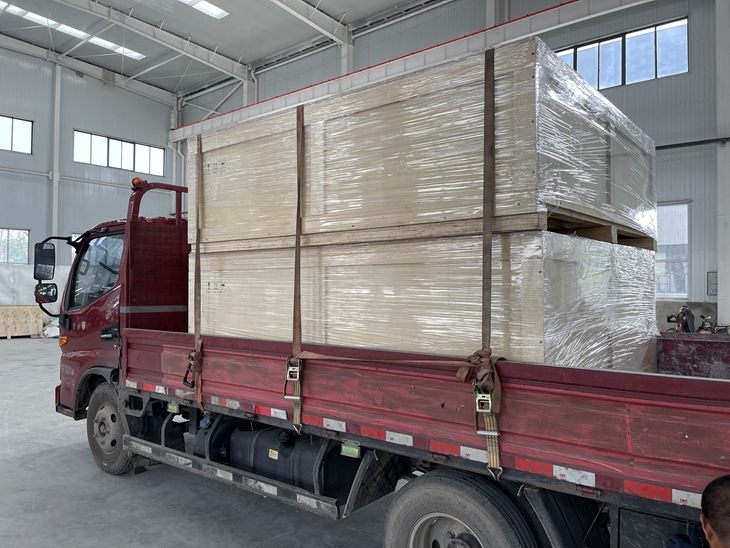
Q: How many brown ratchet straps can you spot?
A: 3